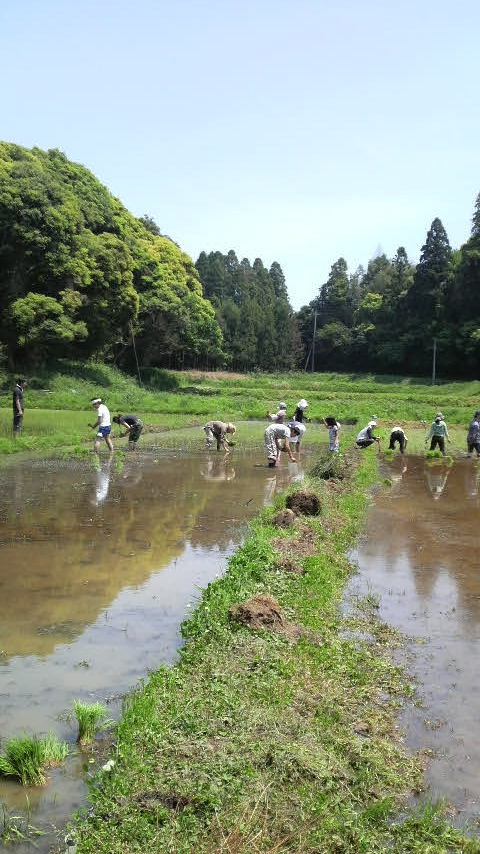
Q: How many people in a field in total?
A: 13